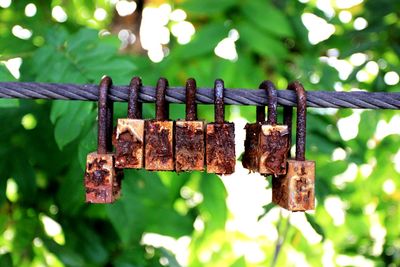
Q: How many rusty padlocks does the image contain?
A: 7